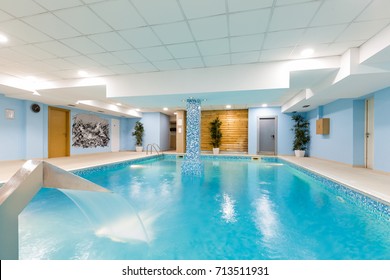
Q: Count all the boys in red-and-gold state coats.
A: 0